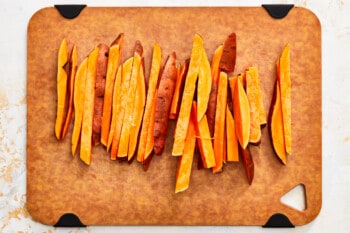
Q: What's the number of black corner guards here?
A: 4